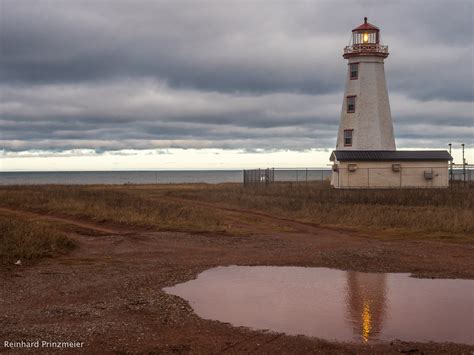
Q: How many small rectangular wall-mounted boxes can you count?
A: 3